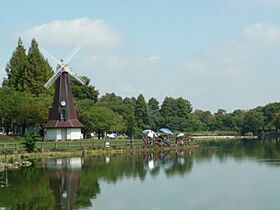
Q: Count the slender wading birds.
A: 0